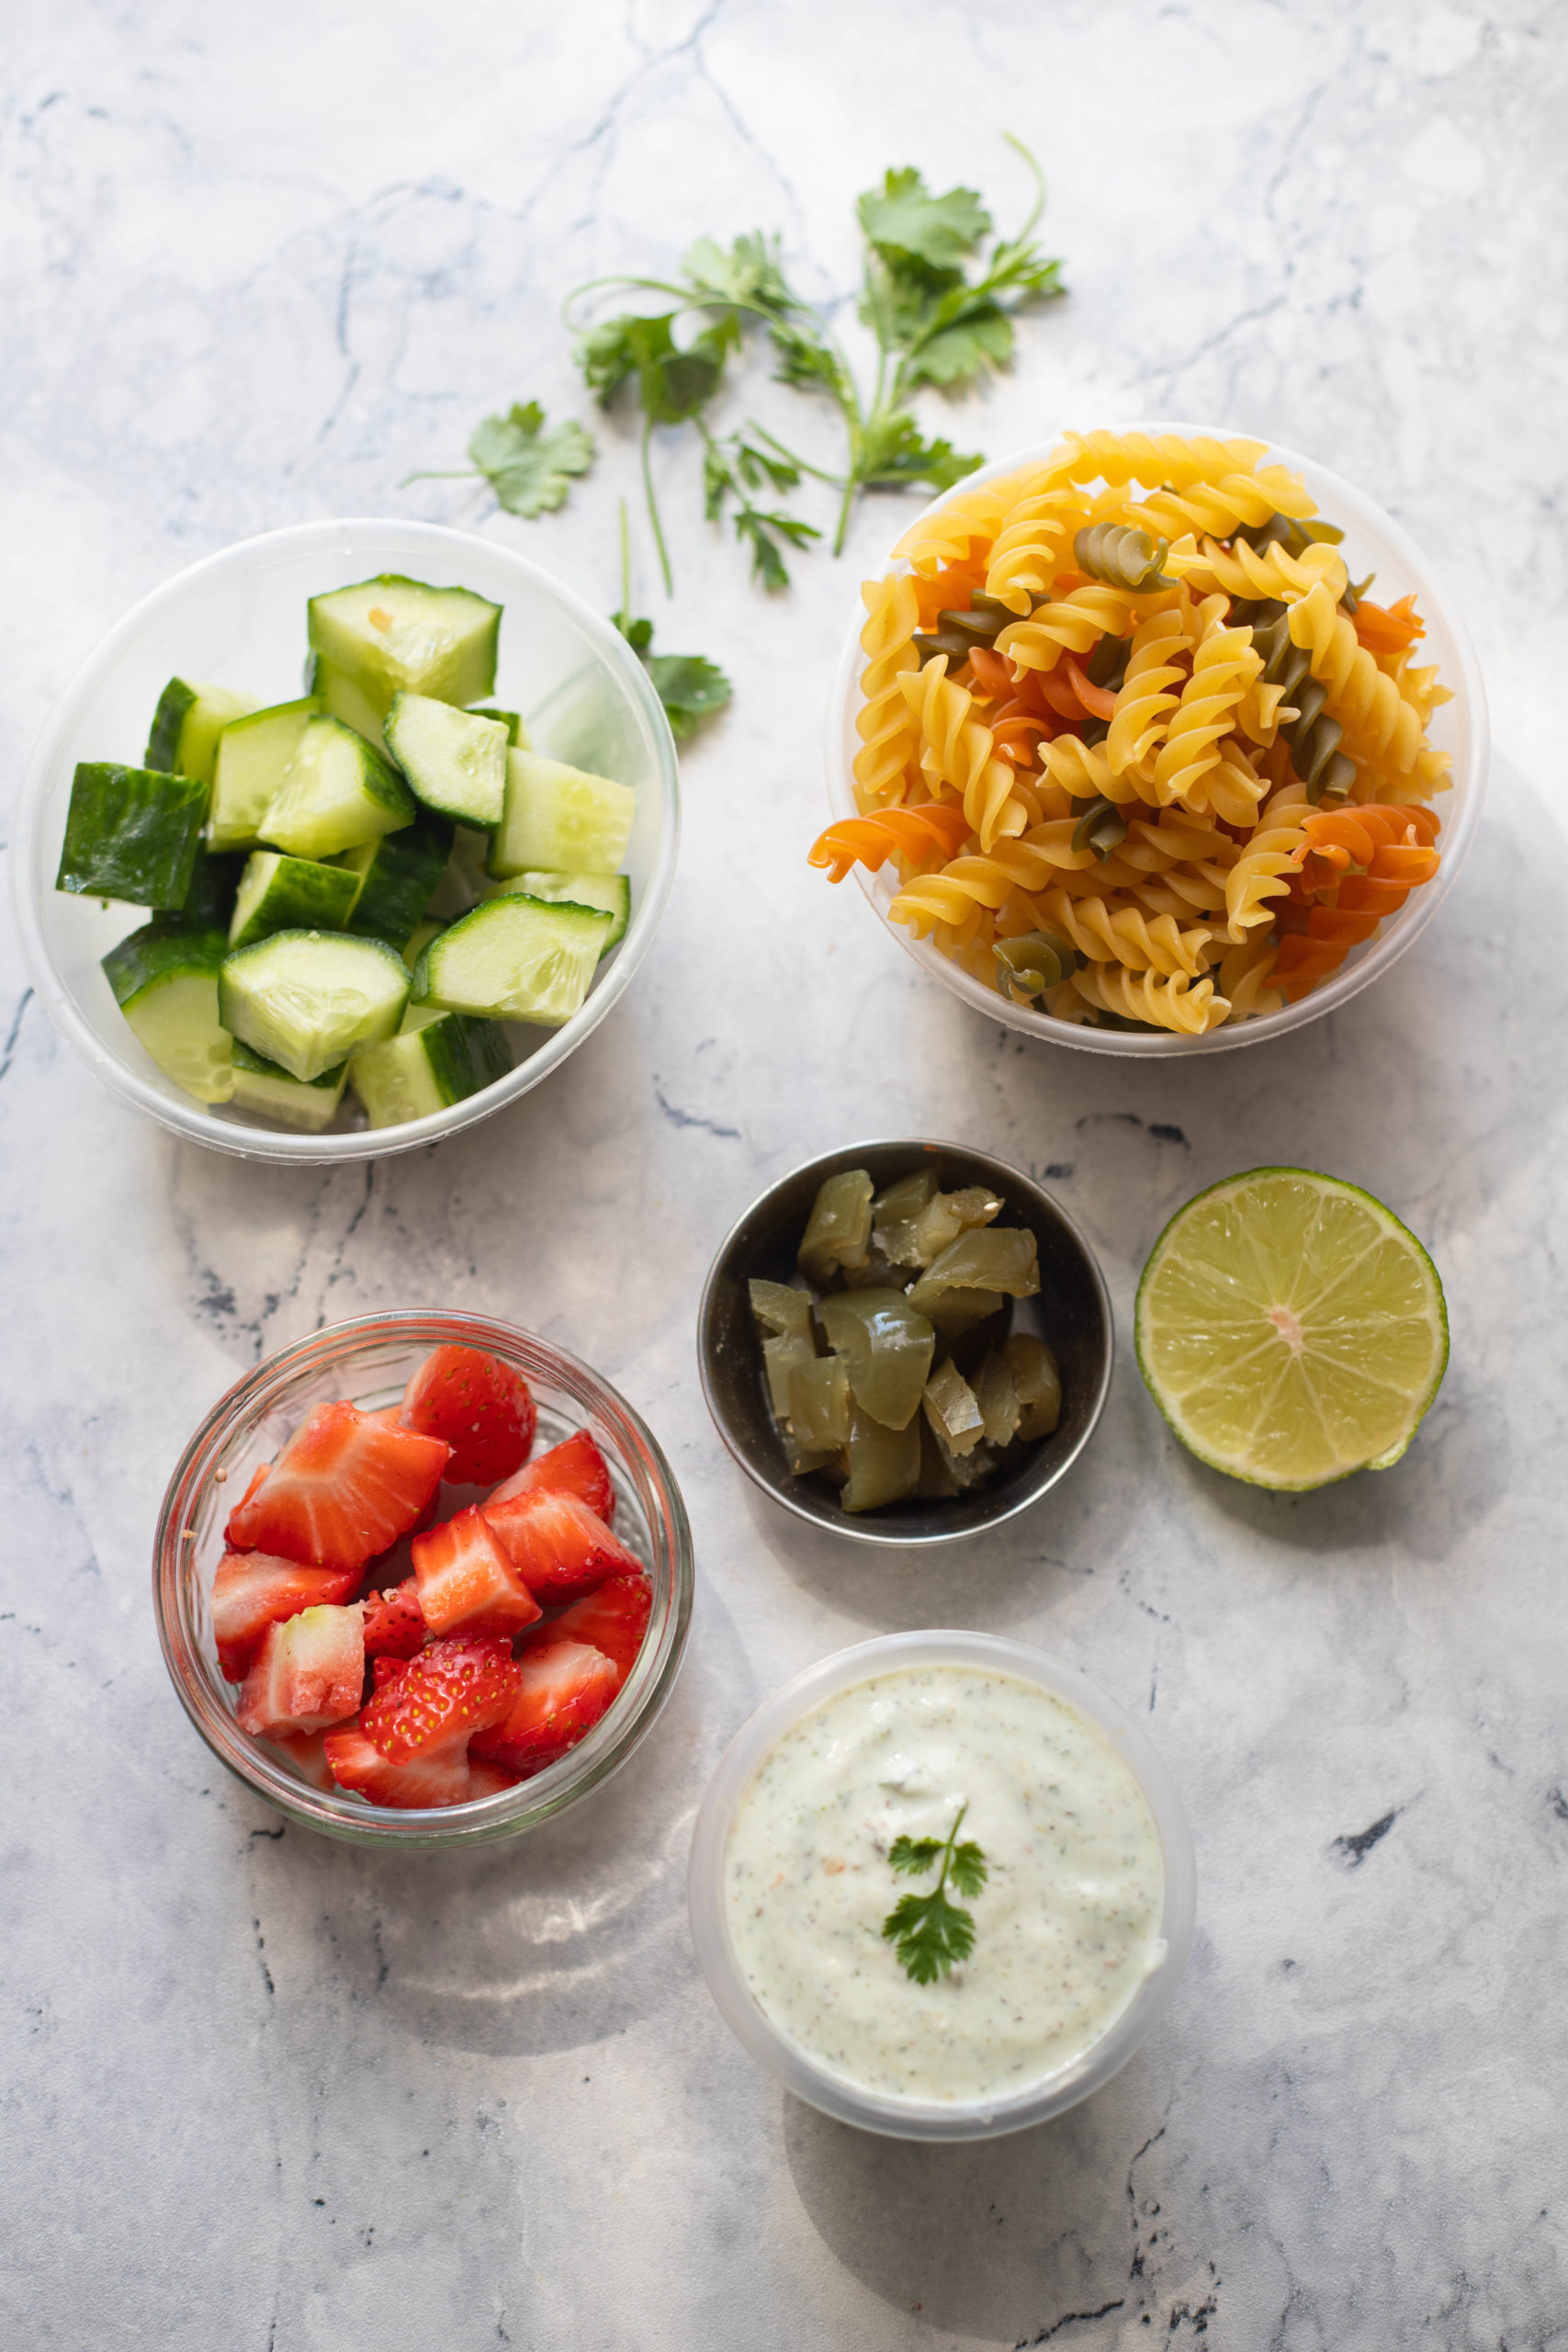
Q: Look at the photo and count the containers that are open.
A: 5